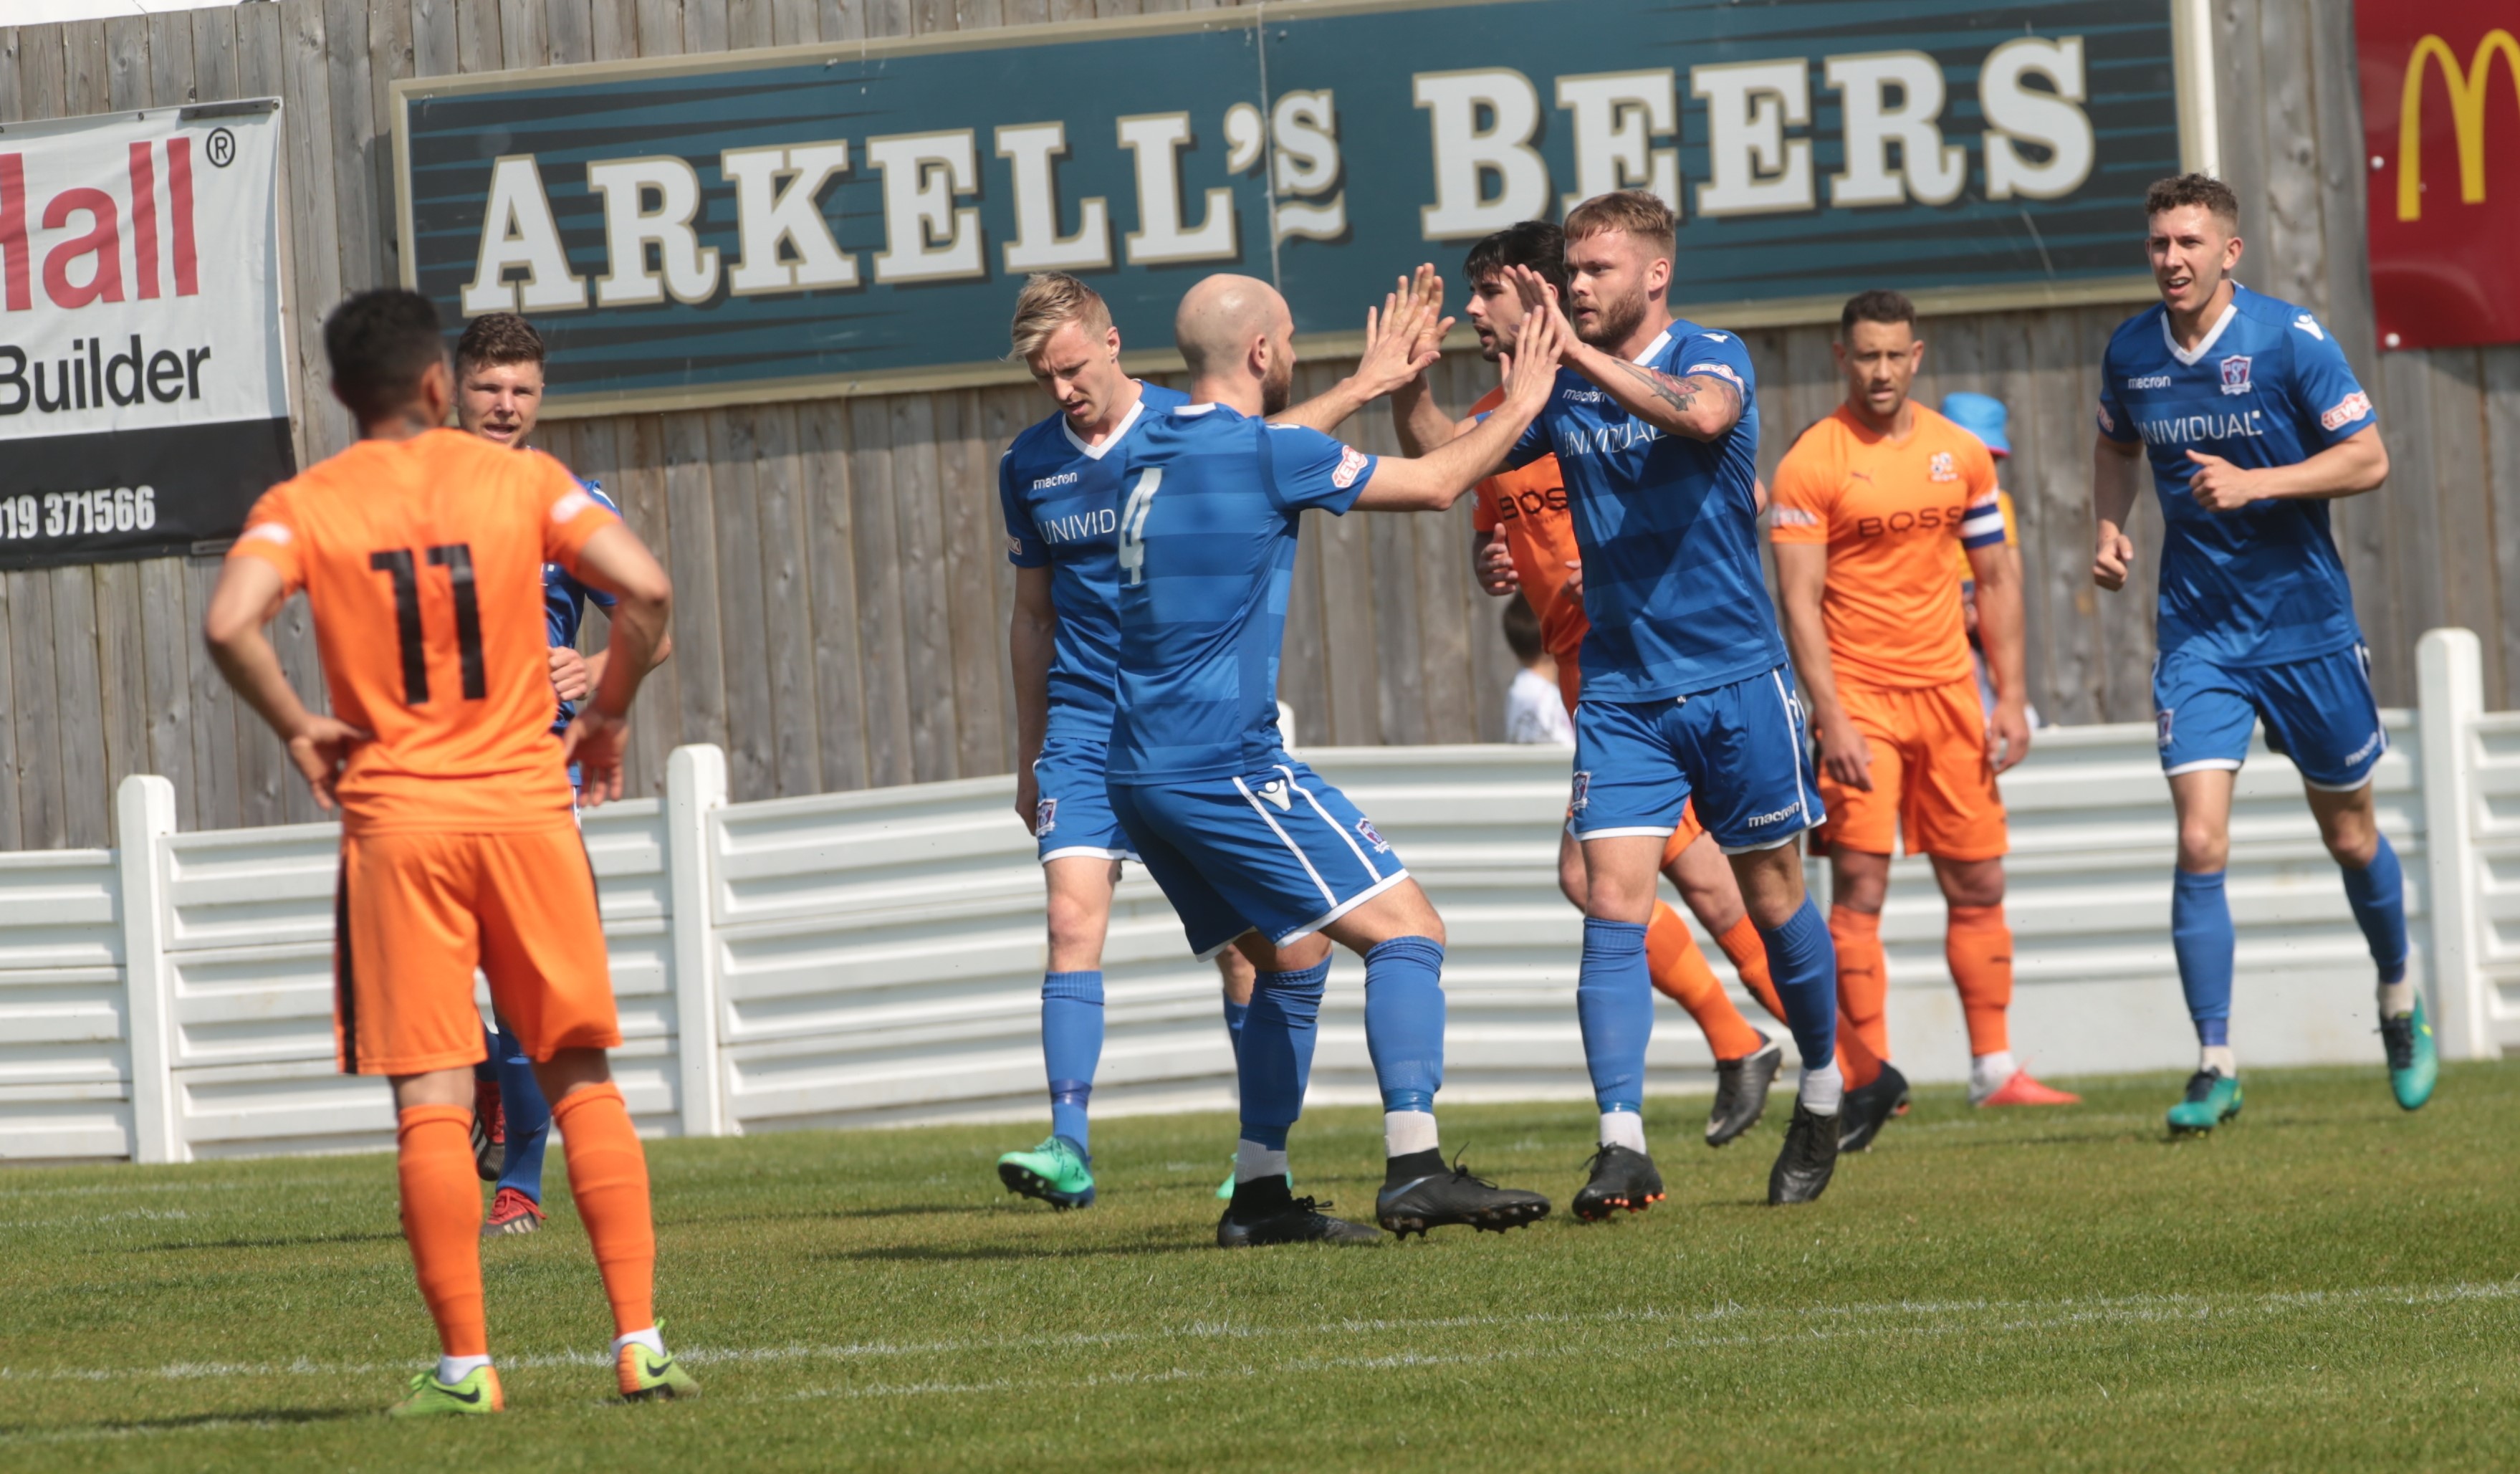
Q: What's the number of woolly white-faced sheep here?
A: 0